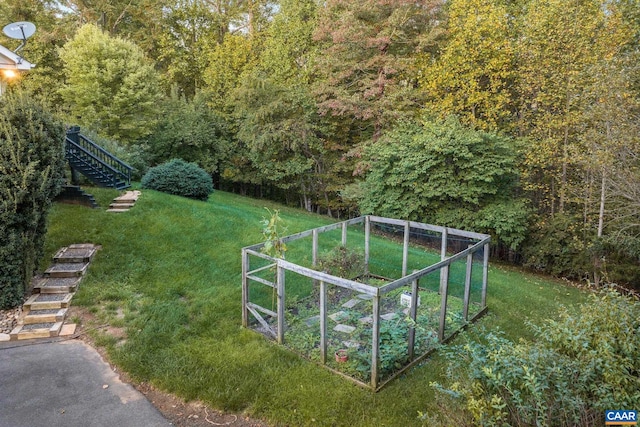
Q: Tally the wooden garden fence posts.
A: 14